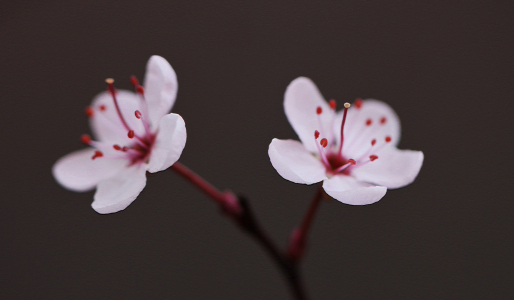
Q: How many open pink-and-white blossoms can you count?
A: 2